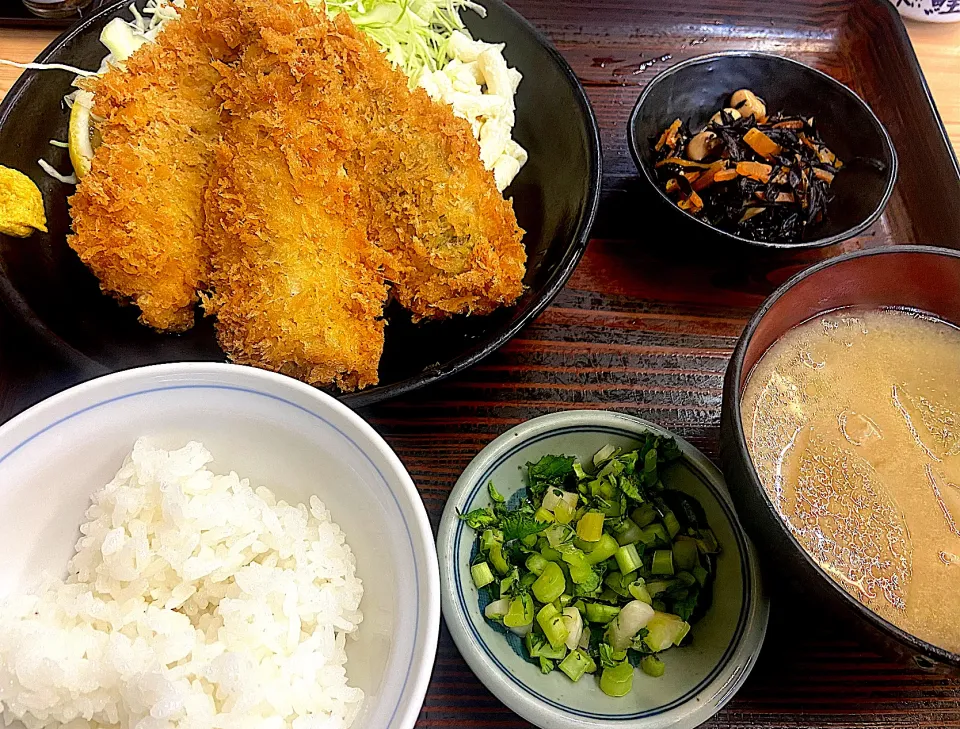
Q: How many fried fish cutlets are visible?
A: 3